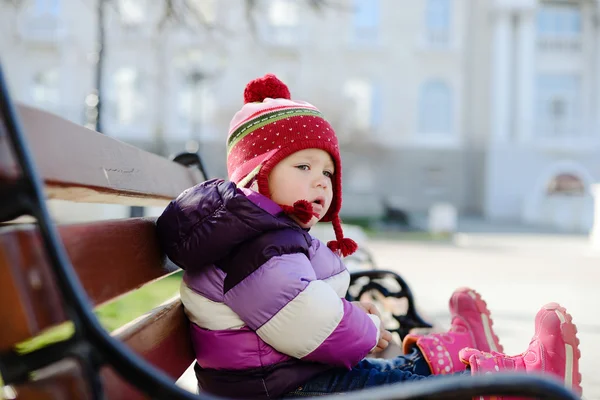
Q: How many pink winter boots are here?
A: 2